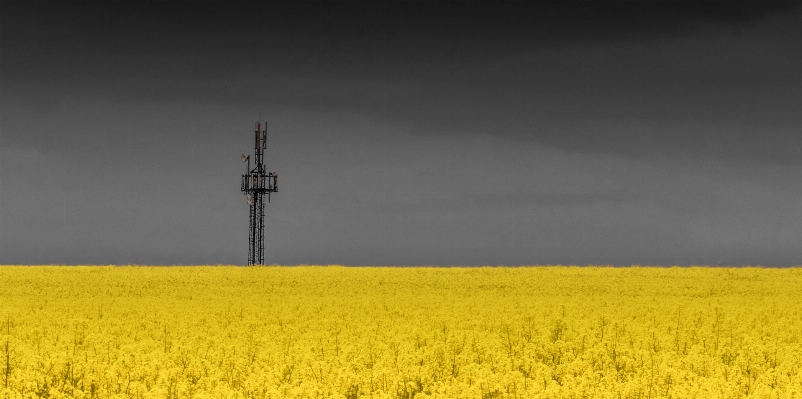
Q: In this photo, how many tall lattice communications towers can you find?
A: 1